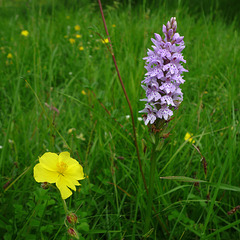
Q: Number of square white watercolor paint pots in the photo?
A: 0